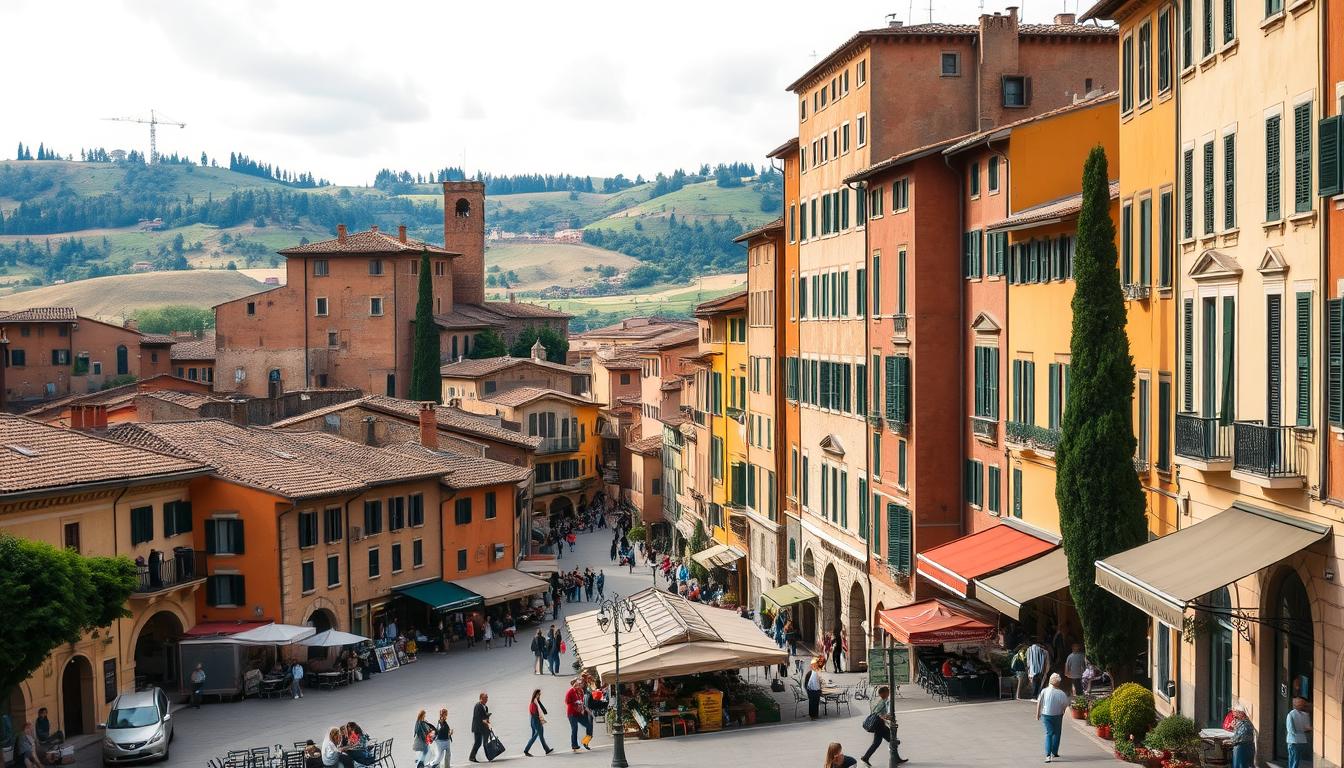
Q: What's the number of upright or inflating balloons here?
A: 0